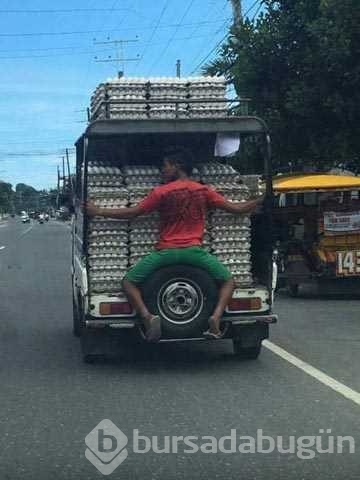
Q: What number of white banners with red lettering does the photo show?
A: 1